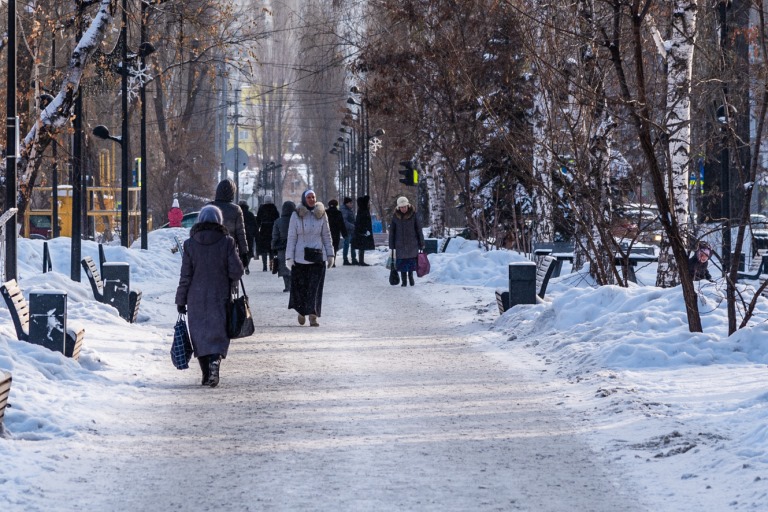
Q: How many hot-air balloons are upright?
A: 0